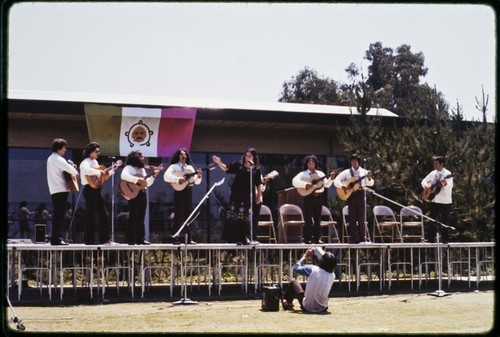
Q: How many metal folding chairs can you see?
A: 6